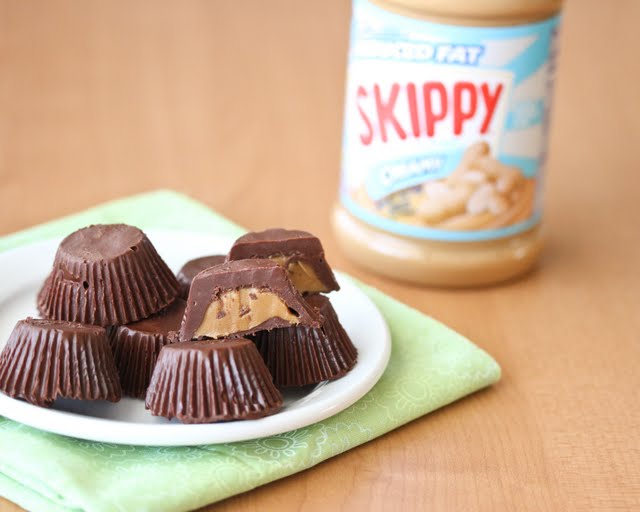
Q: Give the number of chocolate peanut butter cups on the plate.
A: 8